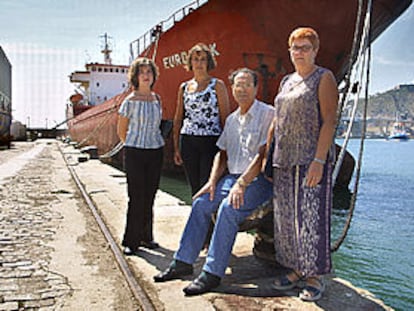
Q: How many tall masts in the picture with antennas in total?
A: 1